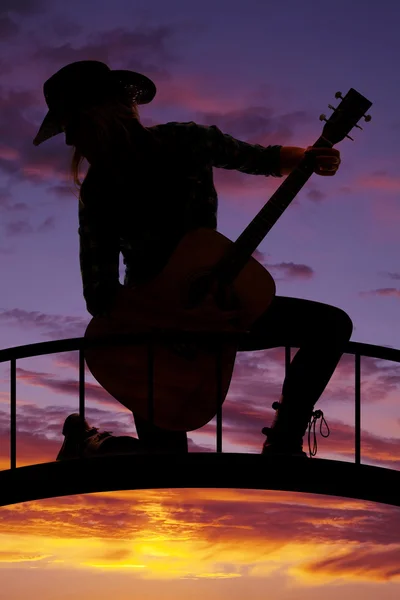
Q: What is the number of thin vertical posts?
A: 6